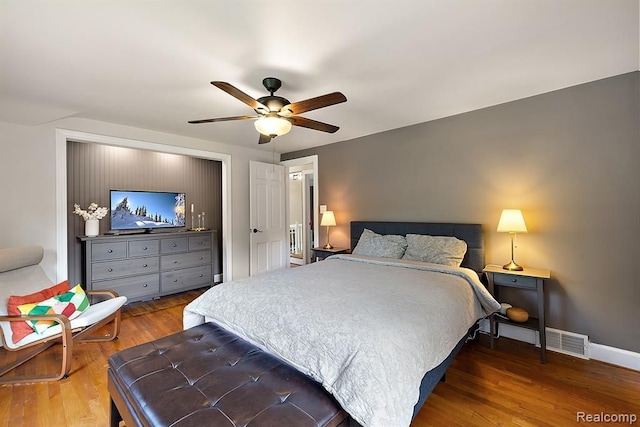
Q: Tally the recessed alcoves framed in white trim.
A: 1